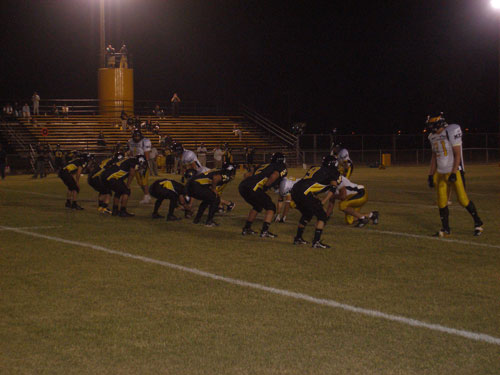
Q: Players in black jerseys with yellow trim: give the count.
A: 7